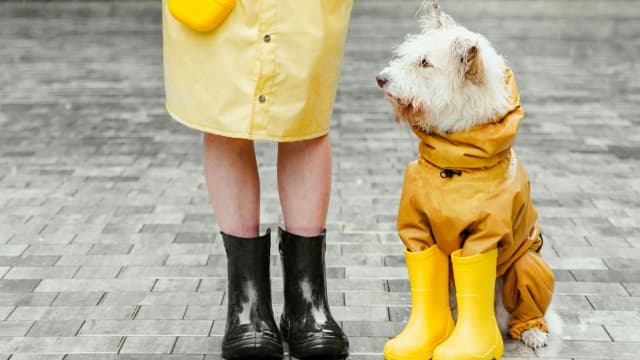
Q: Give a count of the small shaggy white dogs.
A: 1